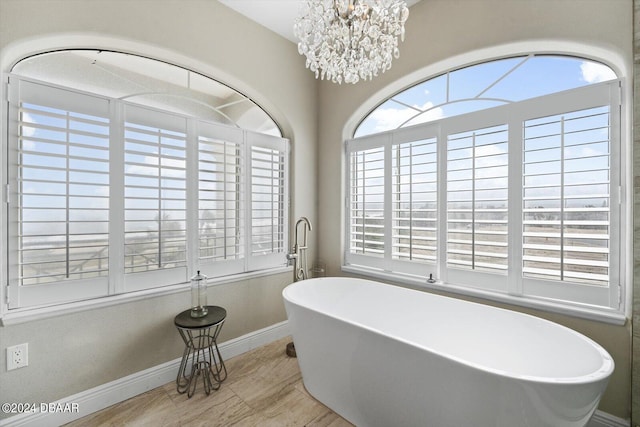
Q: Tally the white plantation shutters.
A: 8